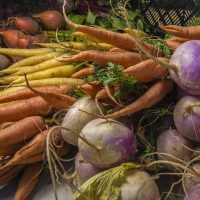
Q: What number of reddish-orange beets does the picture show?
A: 3